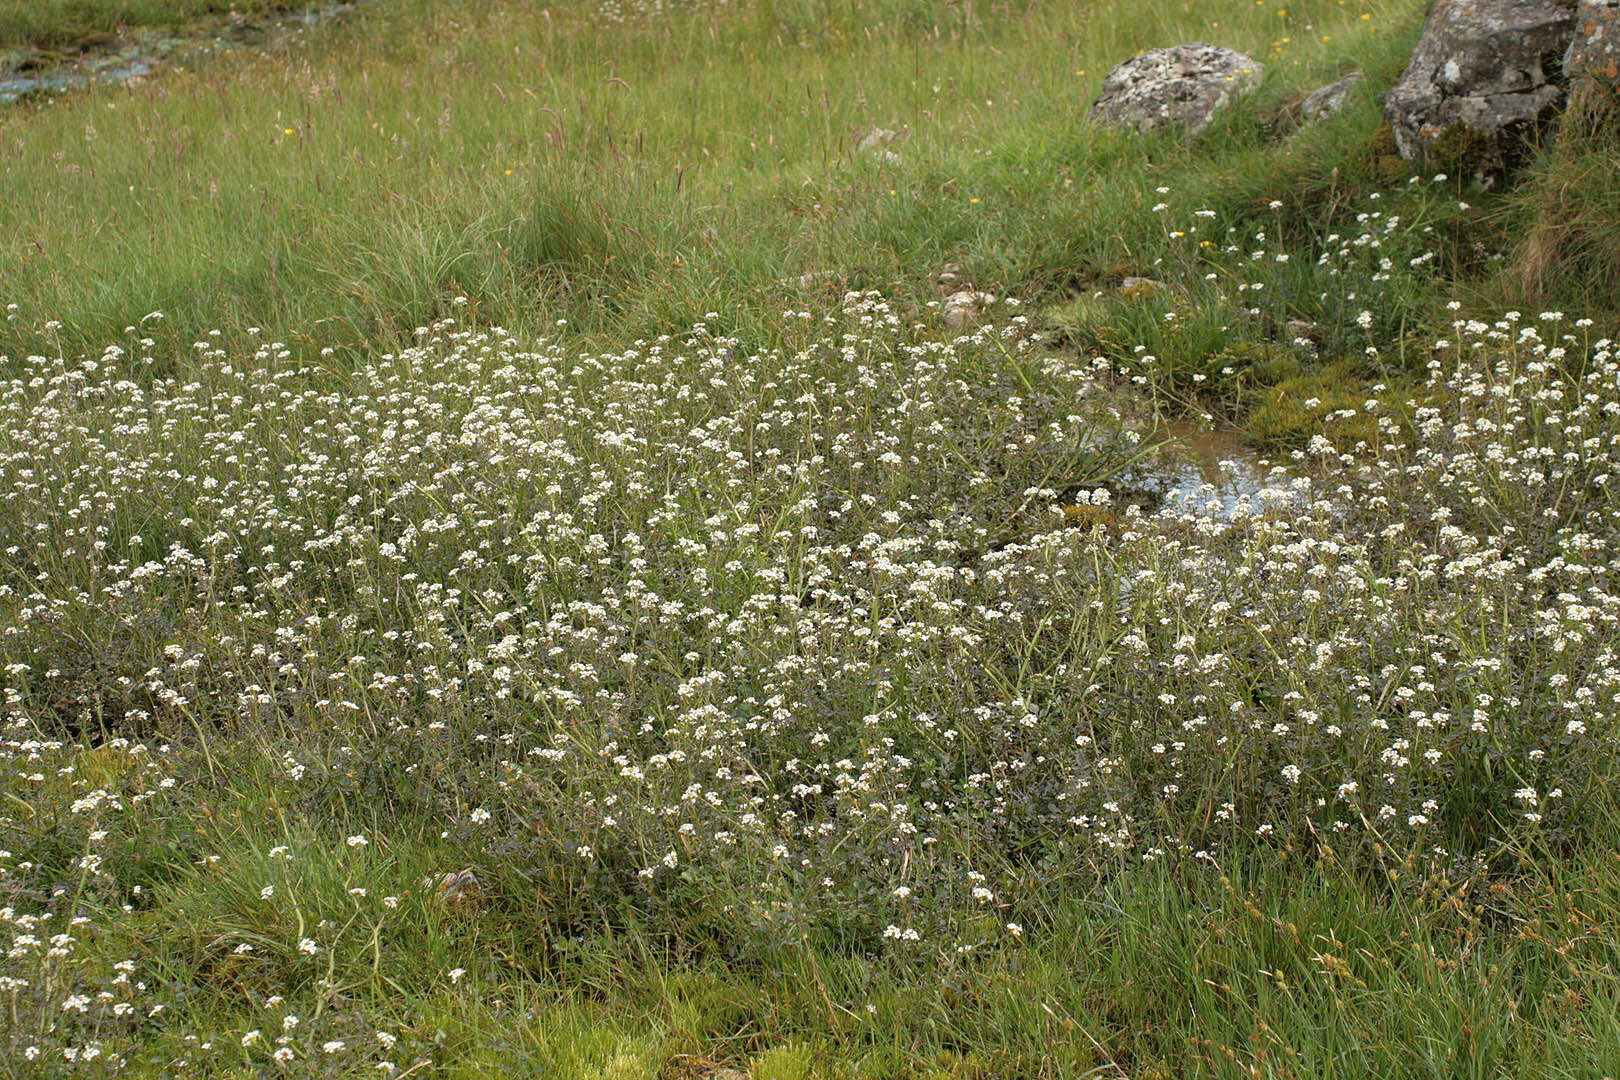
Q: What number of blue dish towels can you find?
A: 0